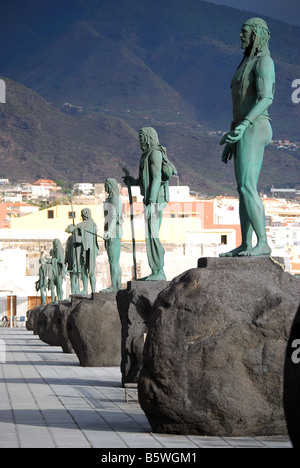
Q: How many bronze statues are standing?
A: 8